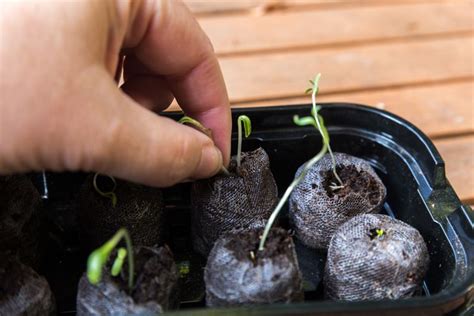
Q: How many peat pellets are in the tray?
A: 8